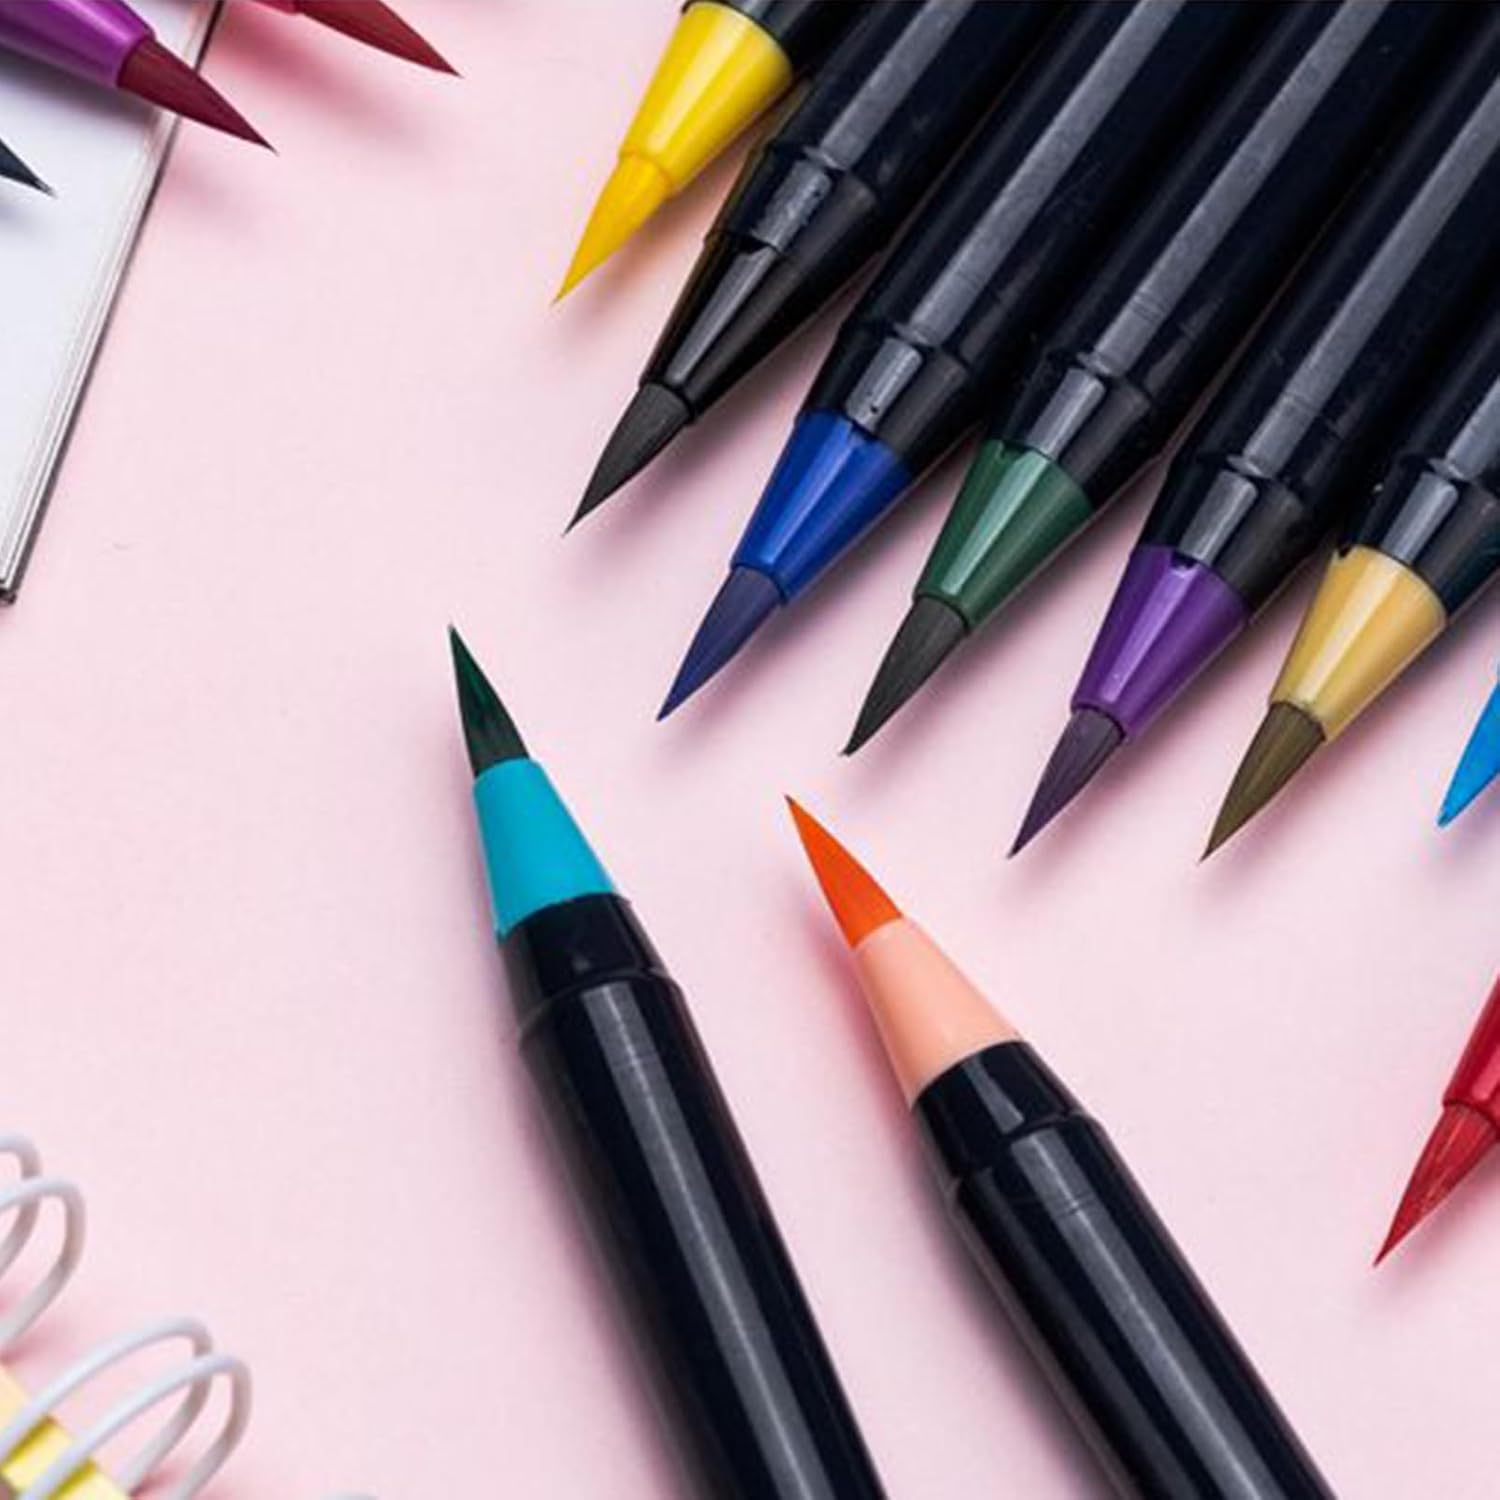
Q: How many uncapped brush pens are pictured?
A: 13